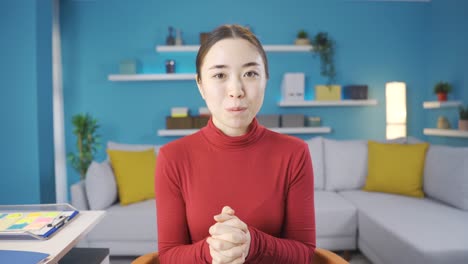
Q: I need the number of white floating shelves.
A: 6